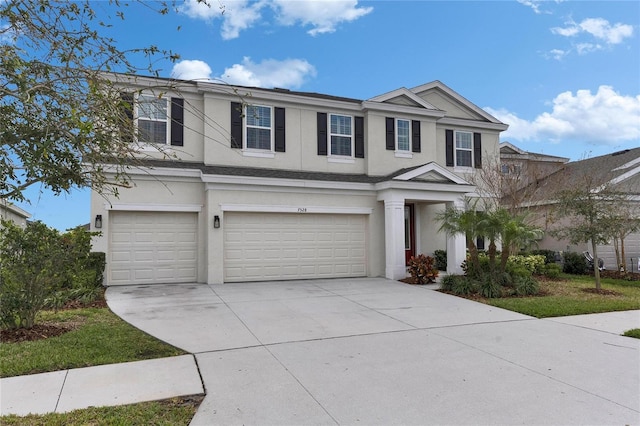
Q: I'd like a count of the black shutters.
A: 10